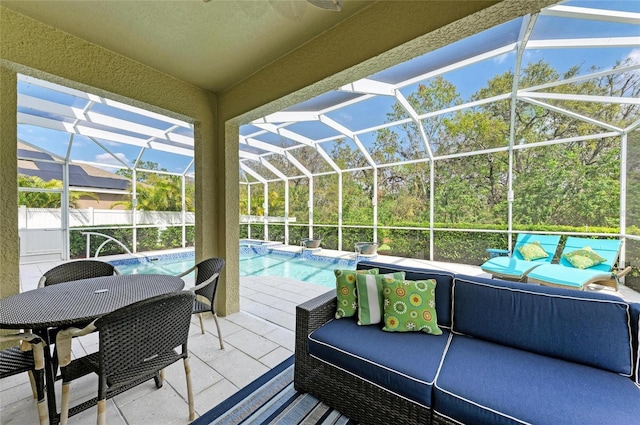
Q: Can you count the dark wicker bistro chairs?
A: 4